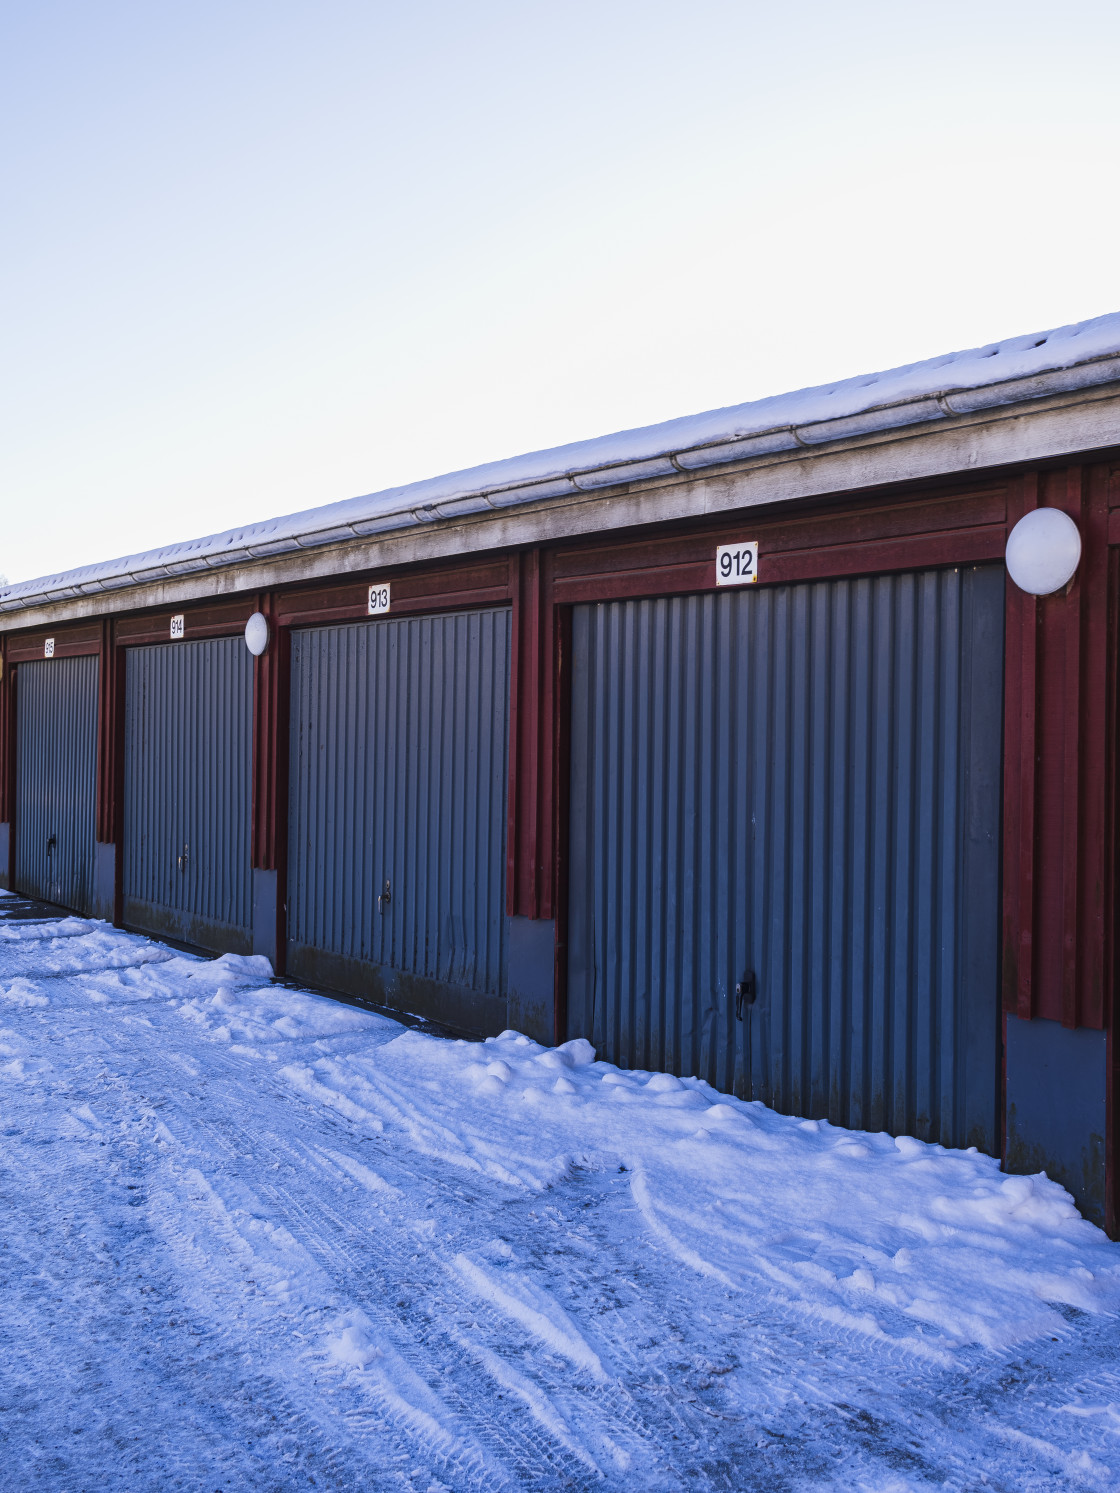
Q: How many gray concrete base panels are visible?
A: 5